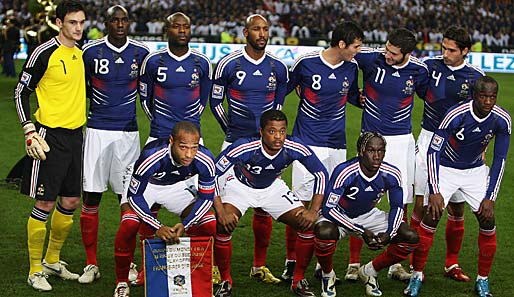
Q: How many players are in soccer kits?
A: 11